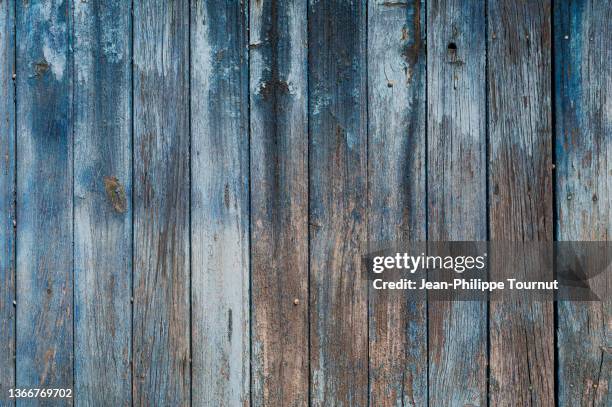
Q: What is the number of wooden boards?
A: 11